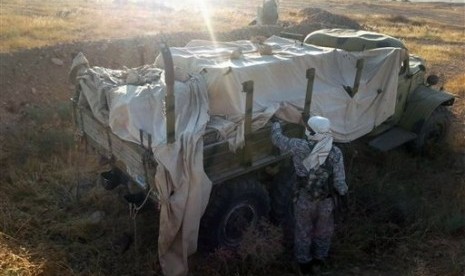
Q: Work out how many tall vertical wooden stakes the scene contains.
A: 4